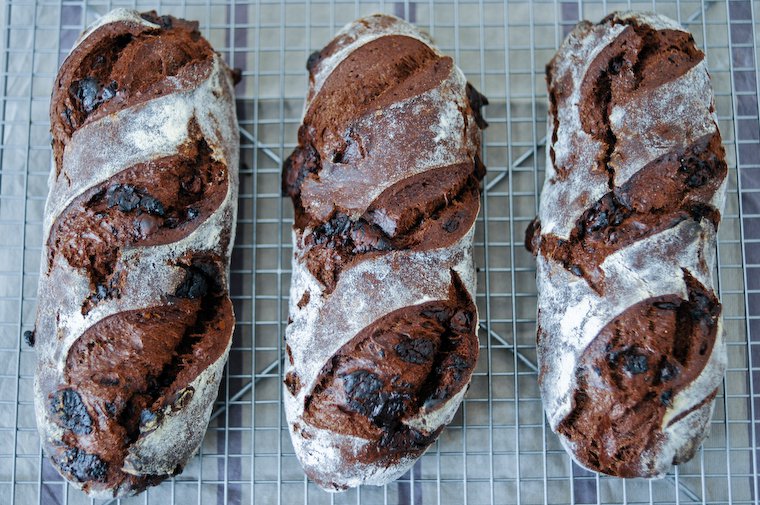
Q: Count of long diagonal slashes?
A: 9